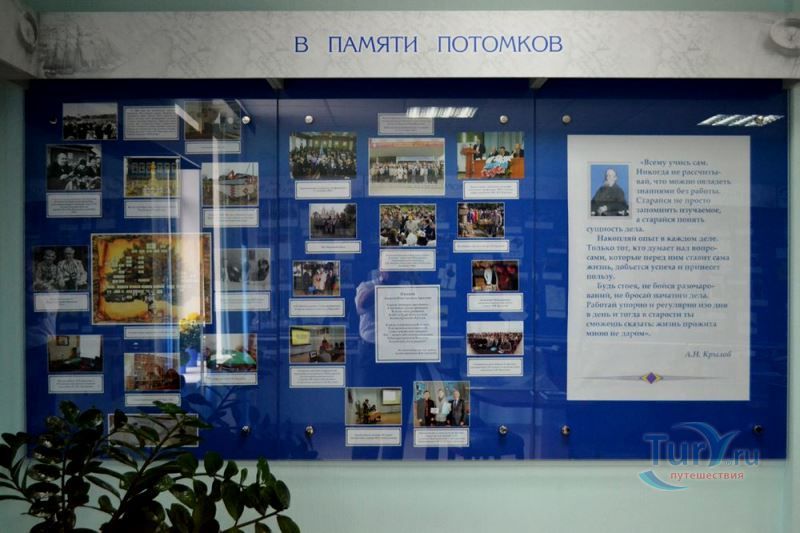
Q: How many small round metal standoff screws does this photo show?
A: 11